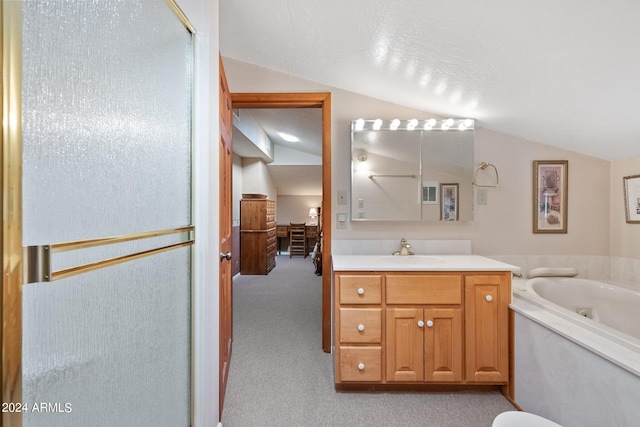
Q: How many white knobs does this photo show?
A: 6